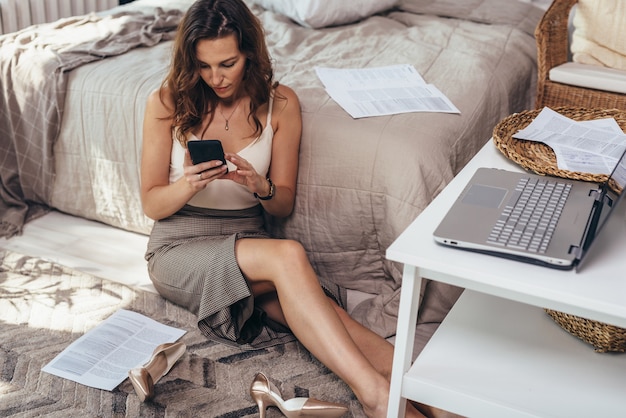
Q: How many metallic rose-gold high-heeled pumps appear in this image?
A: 2